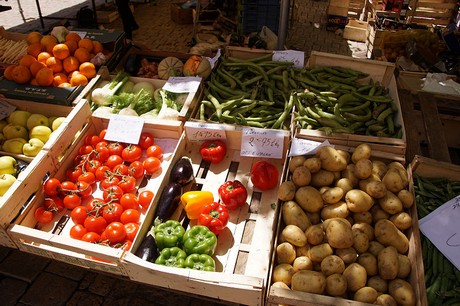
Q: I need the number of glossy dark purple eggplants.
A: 3